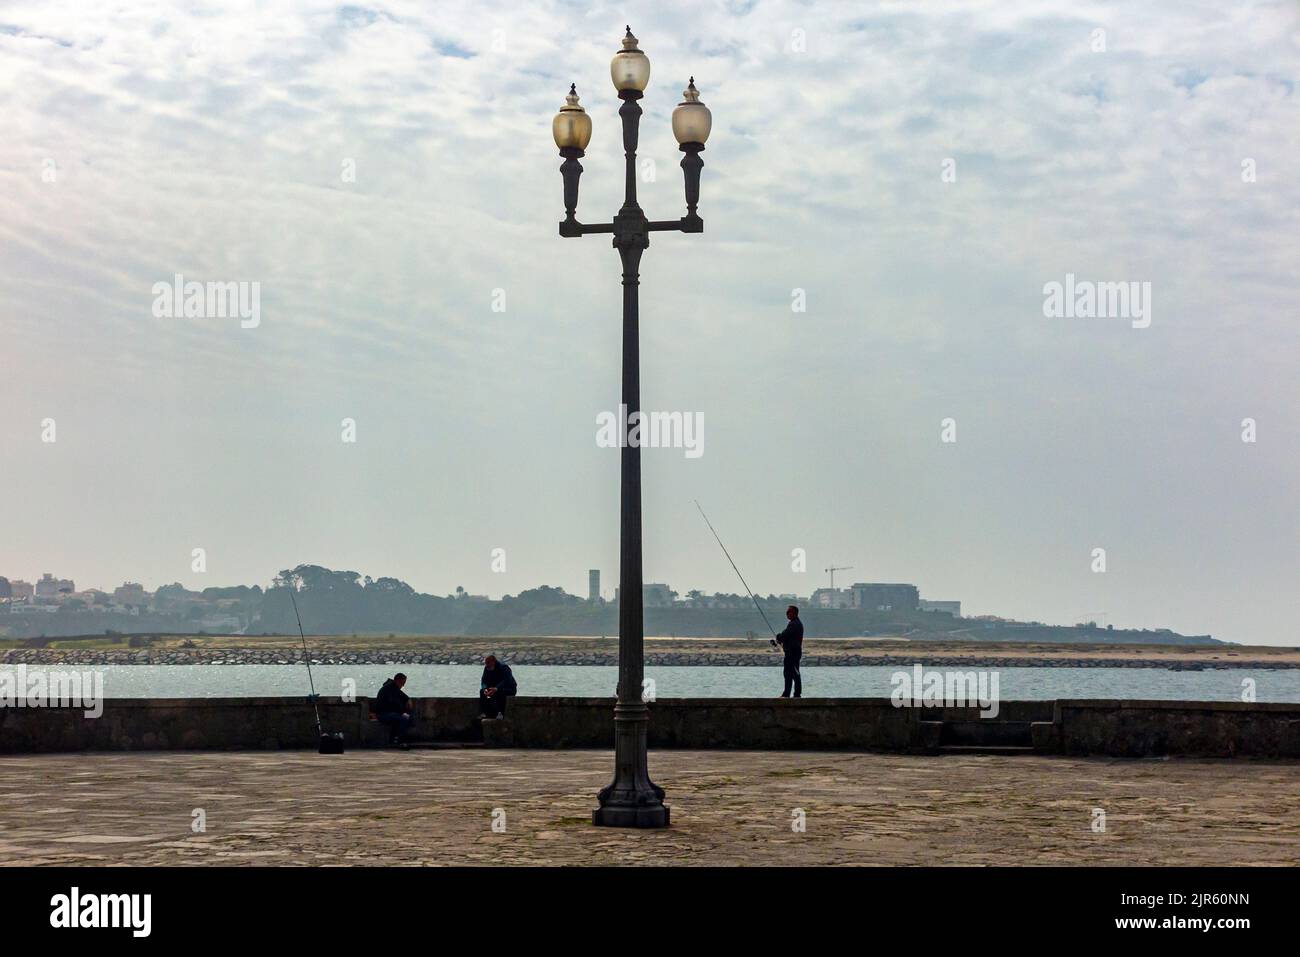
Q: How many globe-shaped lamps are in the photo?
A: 3